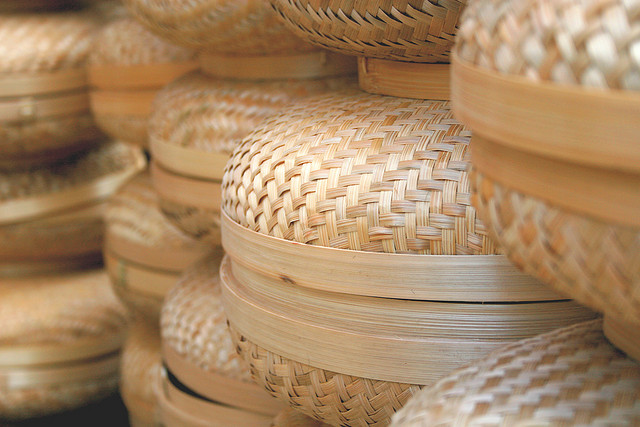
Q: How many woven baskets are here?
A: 13